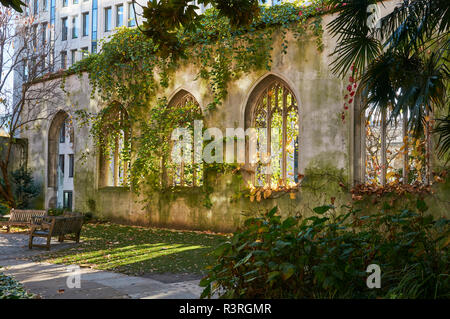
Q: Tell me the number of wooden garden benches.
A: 2